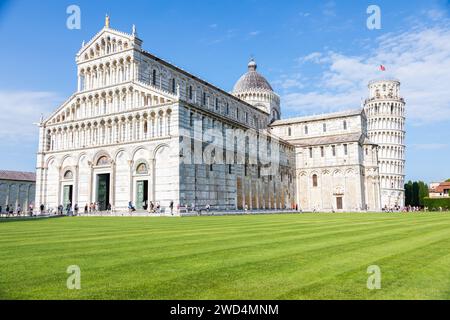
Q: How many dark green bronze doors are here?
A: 3